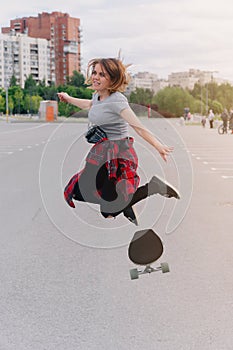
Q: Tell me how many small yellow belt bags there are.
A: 0